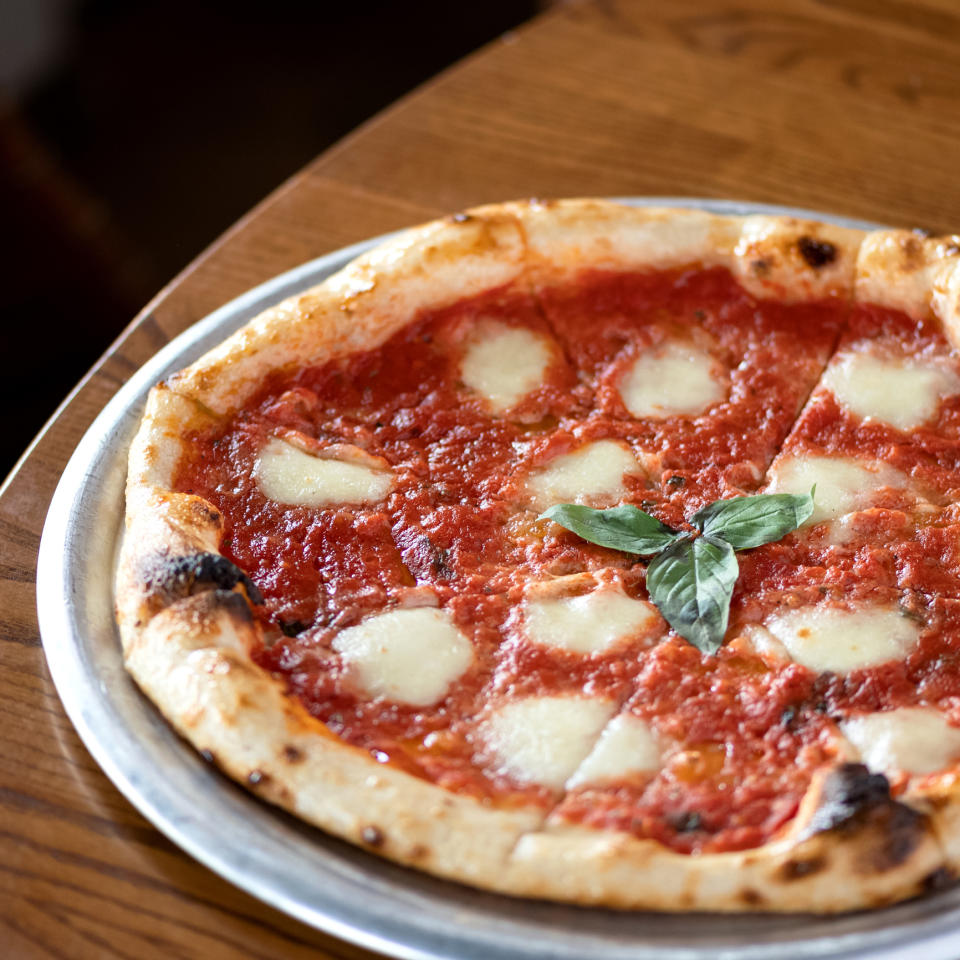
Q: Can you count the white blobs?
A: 11